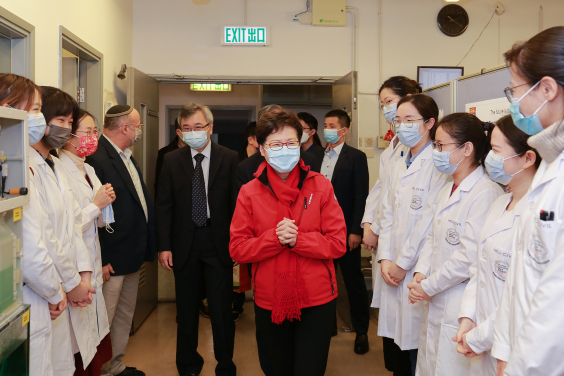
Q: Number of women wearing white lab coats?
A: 8